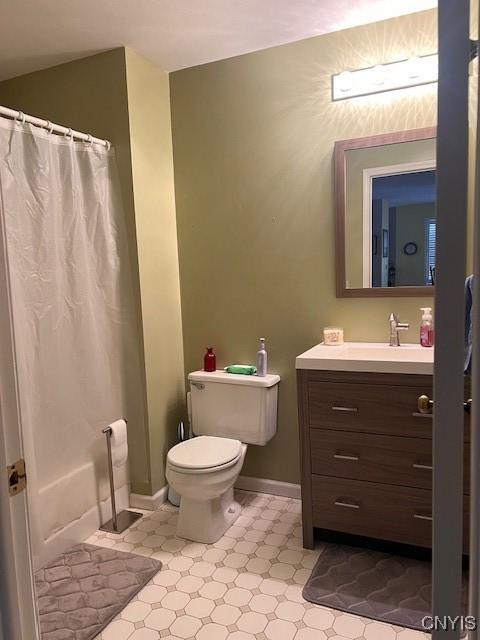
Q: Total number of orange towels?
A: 0